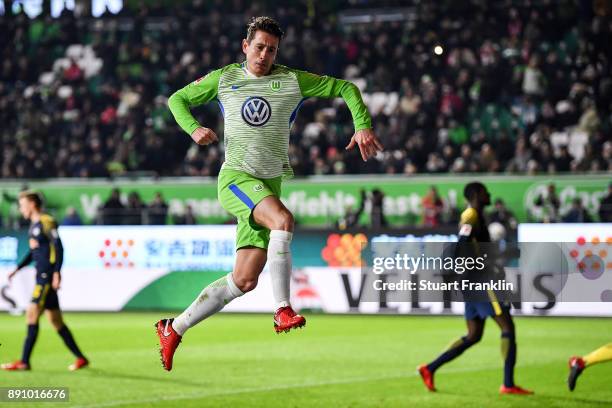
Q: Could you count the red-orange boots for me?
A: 6